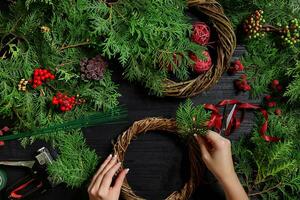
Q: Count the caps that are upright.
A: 0